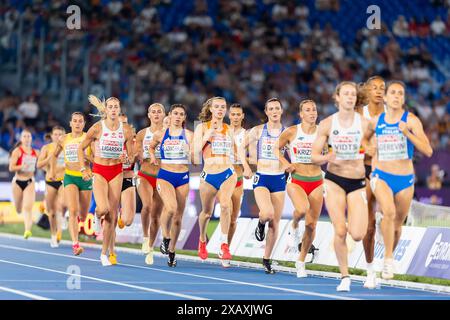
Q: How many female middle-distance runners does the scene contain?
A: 15